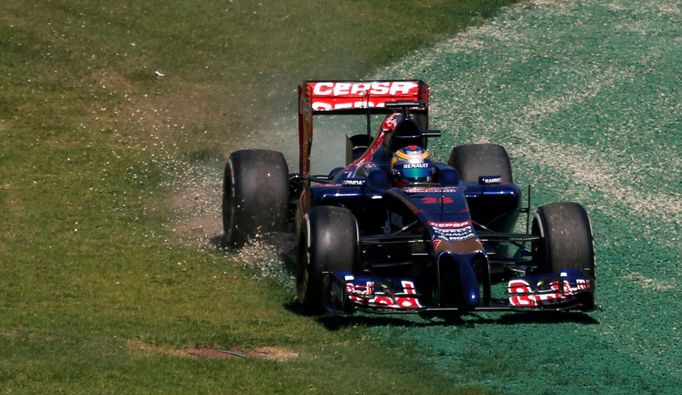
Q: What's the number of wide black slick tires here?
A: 4